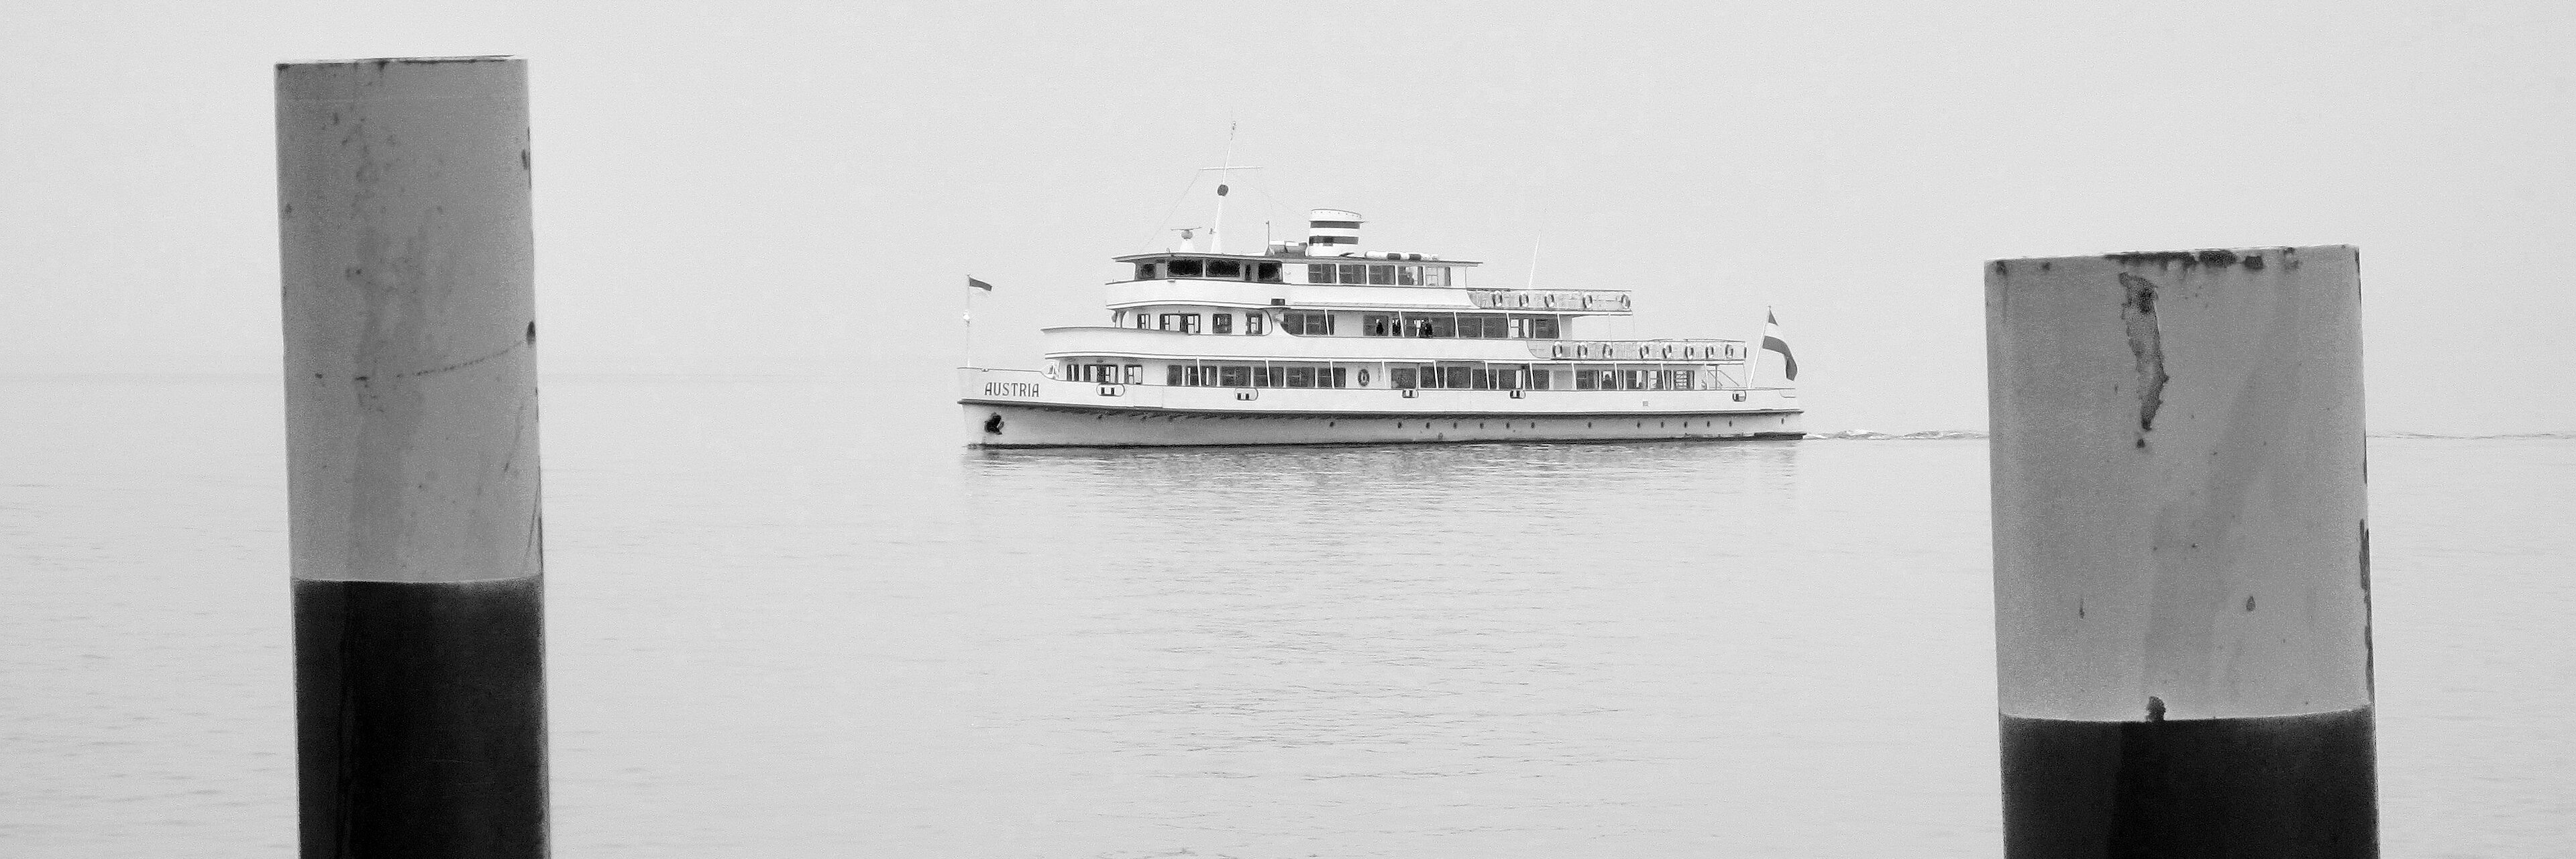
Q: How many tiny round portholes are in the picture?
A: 14